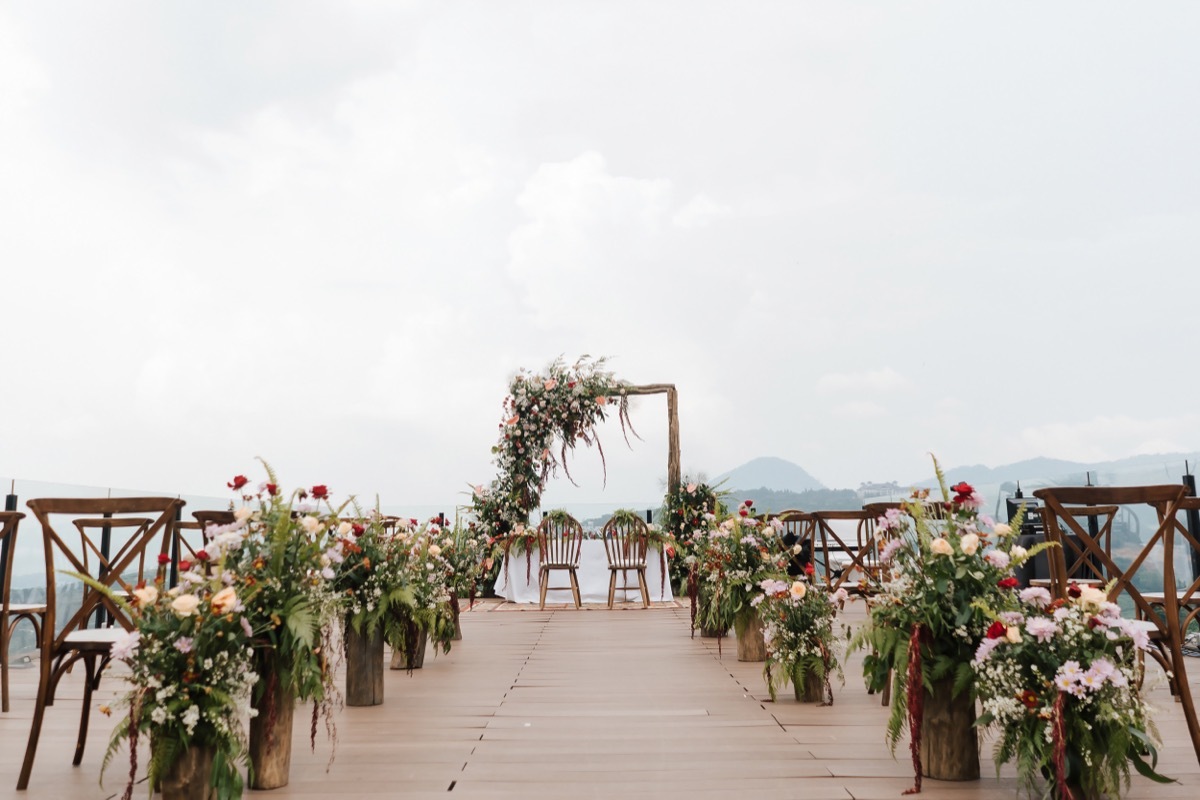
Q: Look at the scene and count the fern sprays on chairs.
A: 2